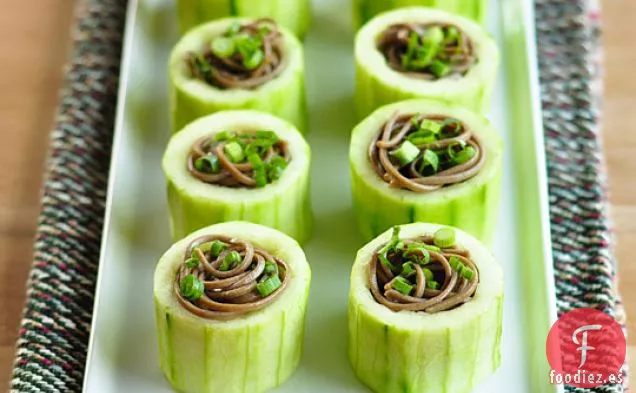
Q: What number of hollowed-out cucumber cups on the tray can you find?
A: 8